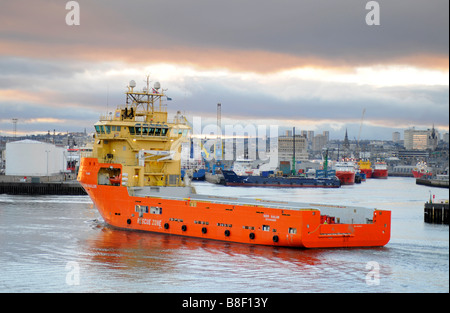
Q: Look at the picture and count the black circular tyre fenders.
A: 7